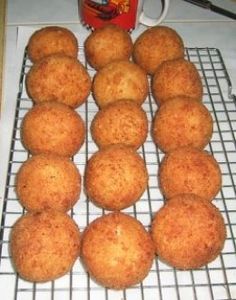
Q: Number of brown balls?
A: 15